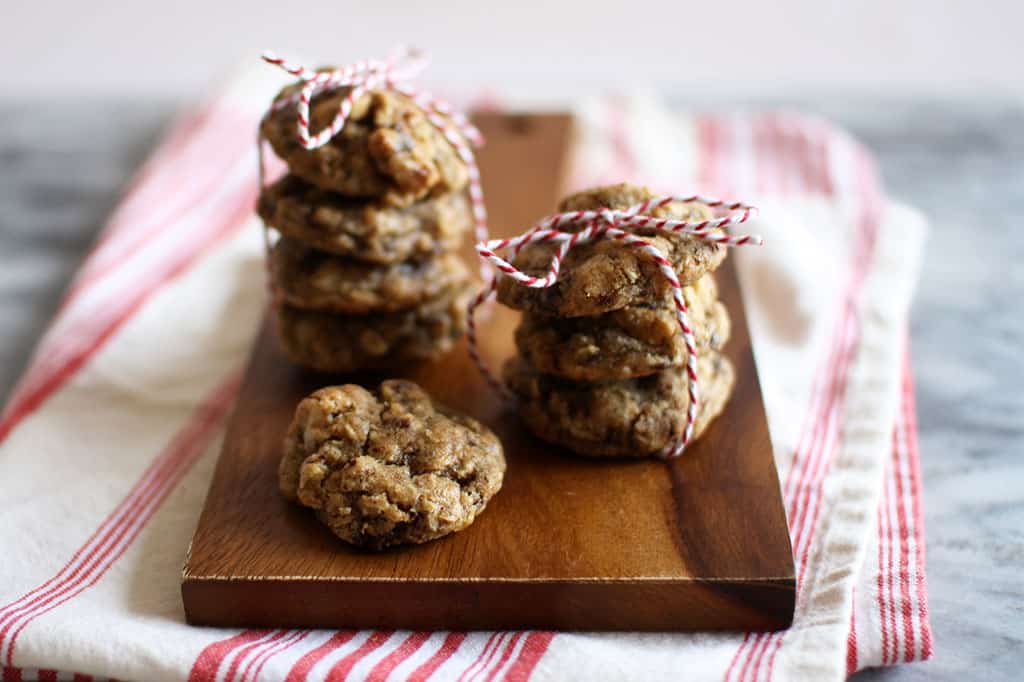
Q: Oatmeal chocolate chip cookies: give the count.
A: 8